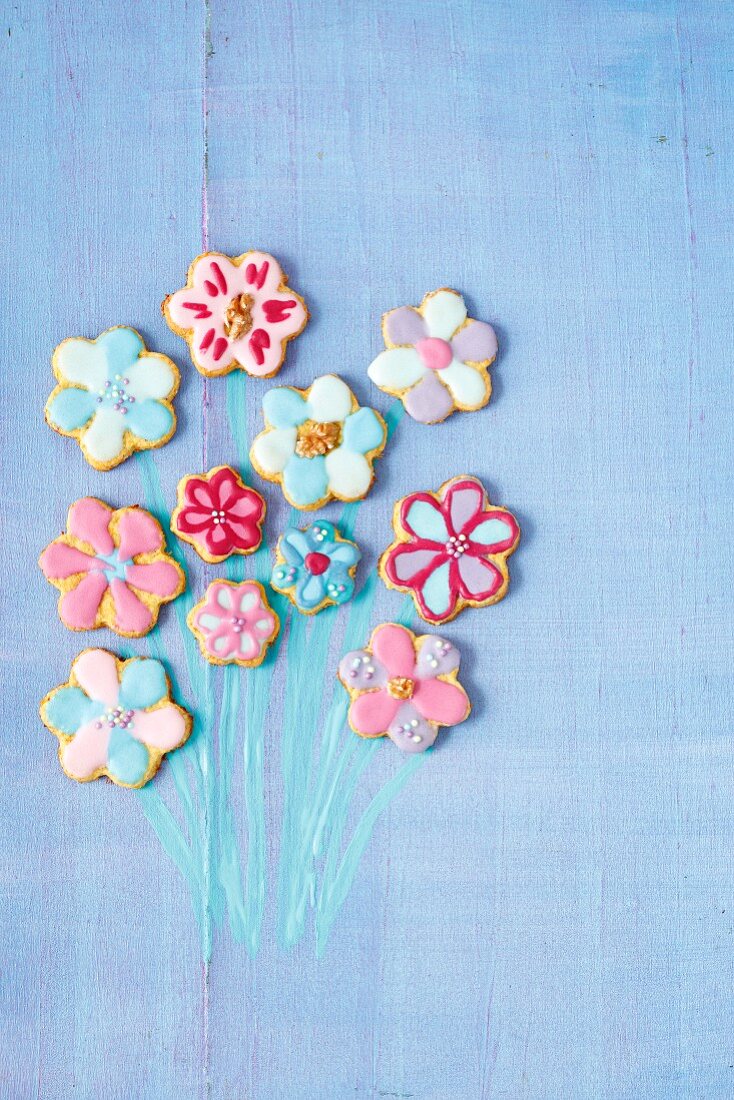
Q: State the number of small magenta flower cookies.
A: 1